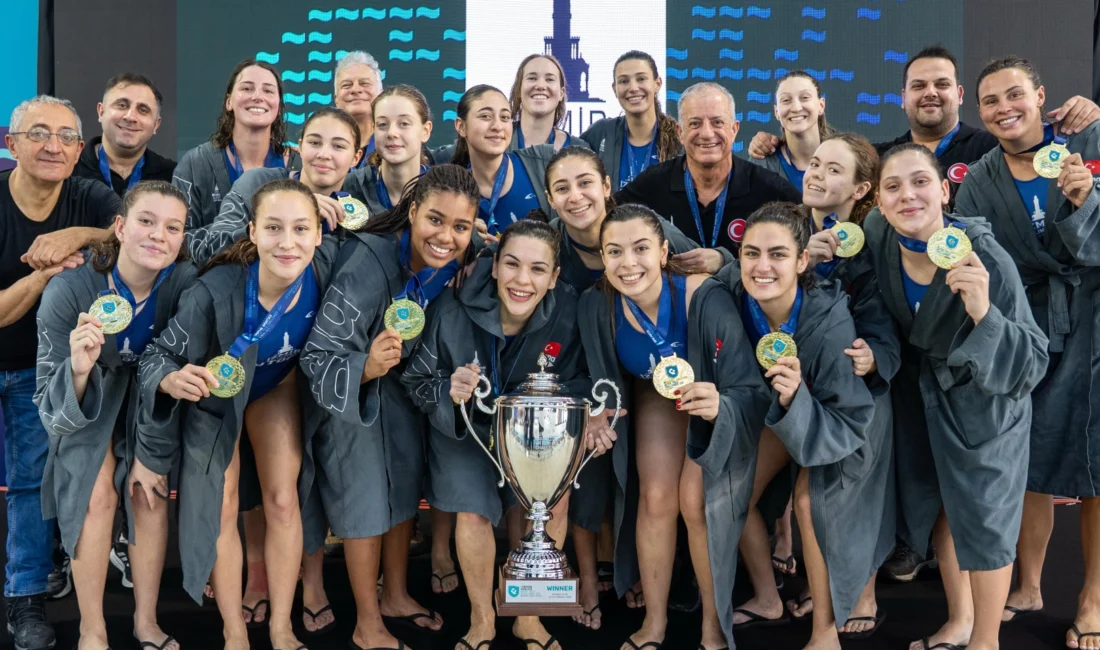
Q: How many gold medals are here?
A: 9